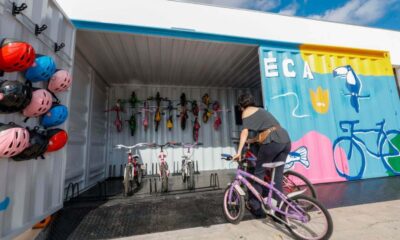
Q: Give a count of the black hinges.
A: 3